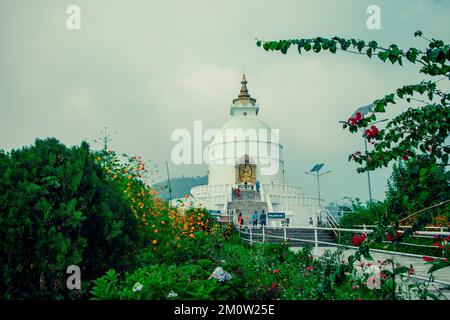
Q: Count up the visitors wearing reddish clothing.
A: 2